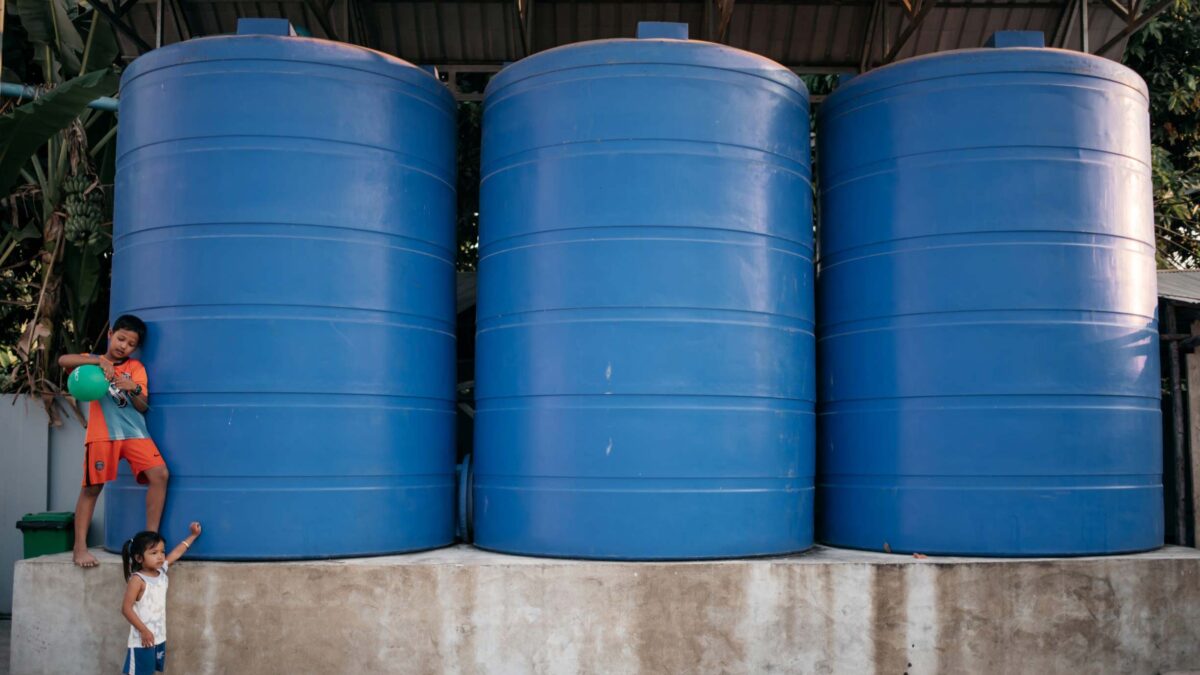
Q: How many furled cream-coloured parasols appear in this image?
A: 0